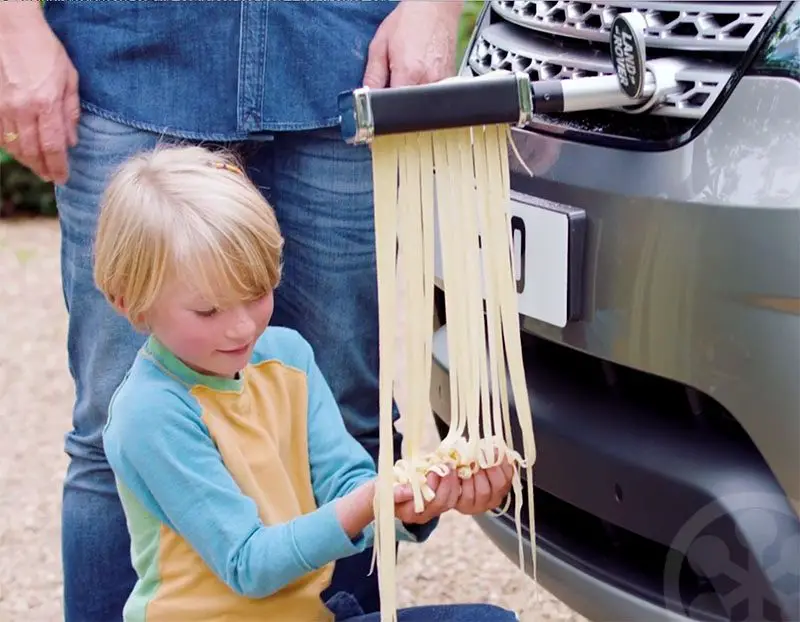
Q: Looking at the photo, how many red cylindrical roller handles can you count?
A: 0